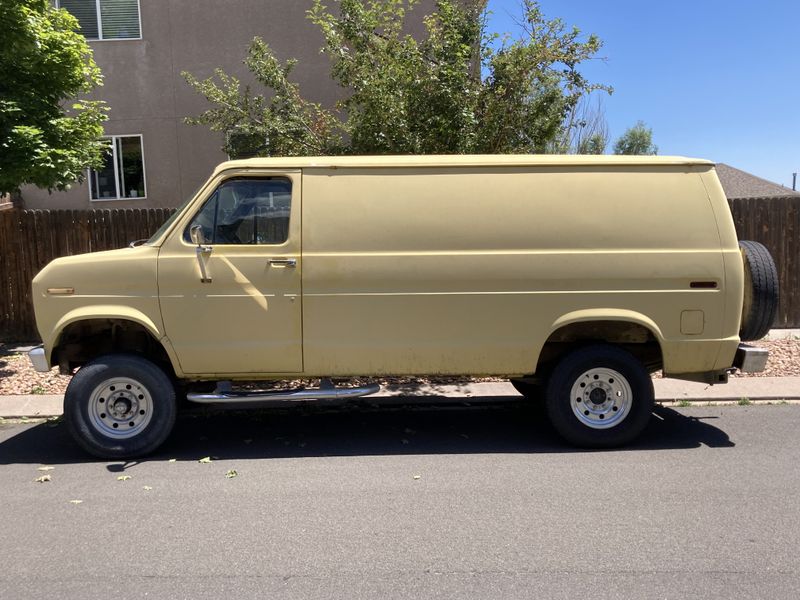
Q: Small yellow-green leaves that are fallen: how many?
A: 9